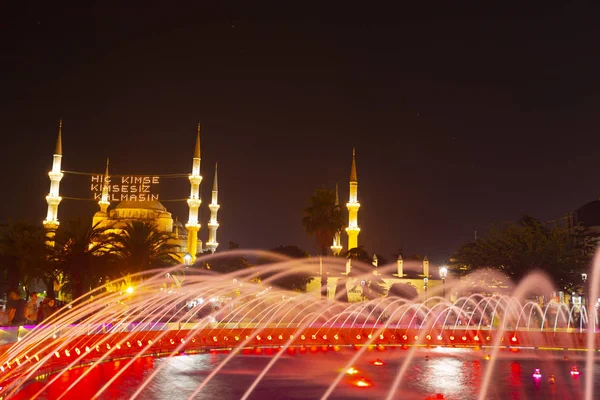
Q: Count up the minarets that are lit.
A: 6